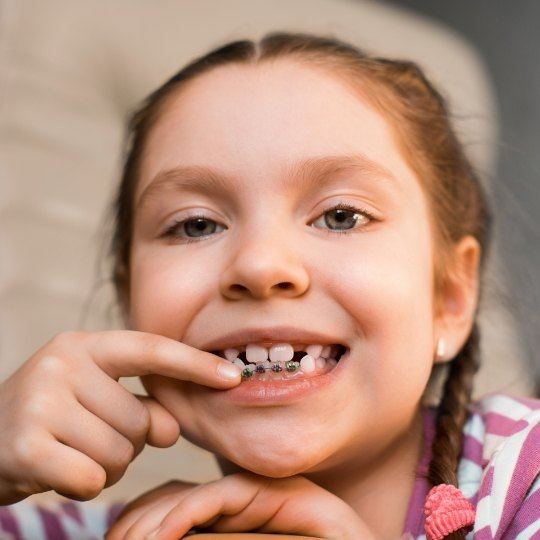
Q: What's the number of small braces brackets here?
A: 4